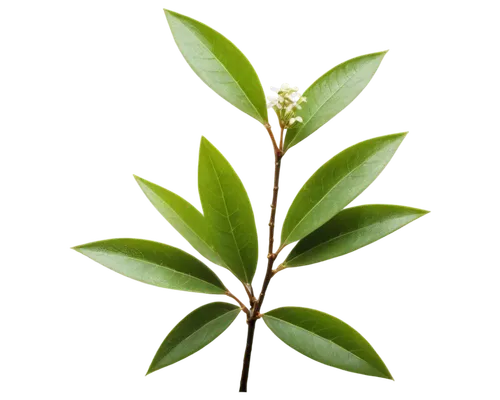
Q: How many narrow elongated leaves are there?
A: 9